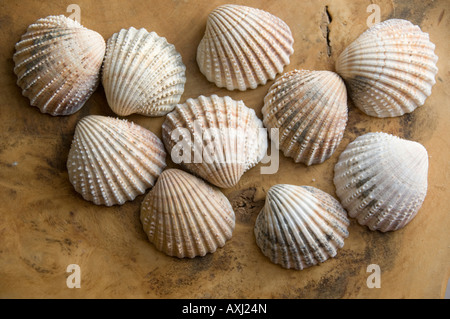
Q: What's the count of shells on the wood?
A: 10